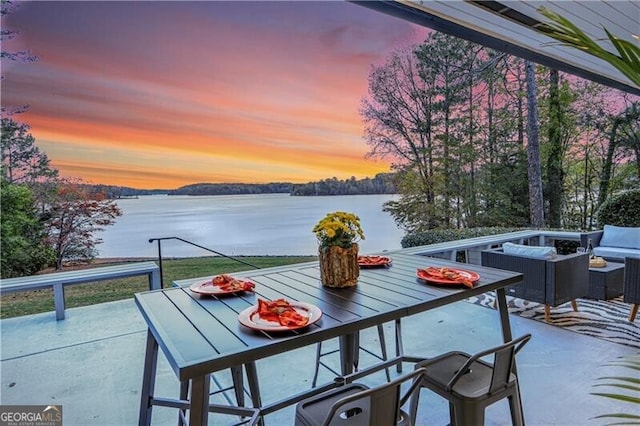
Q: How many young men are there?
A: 0